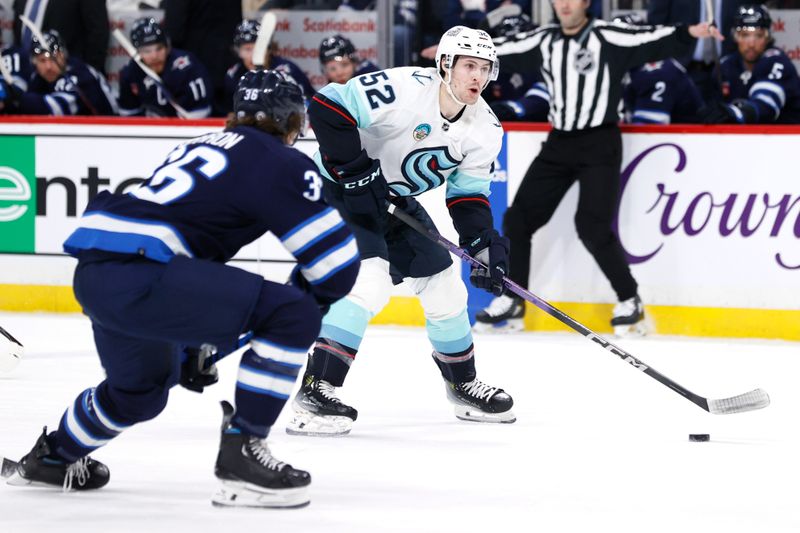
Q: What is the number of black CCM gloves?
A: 2